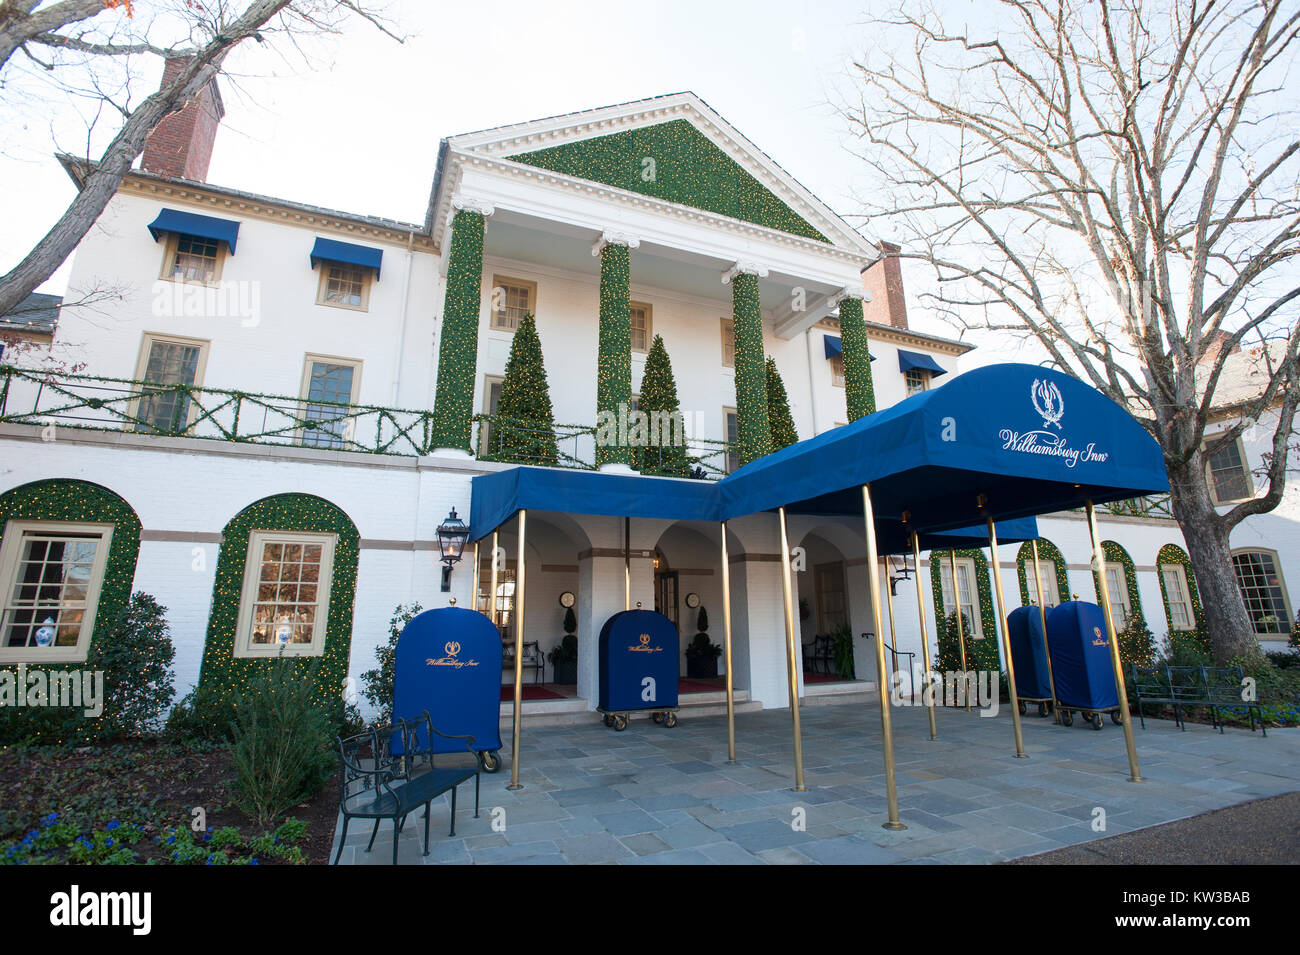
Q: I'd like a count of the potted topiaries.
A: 2